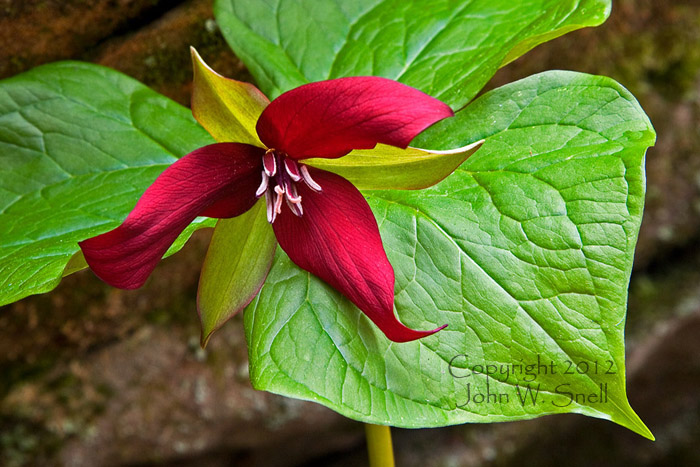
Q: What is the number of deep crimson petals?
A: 3